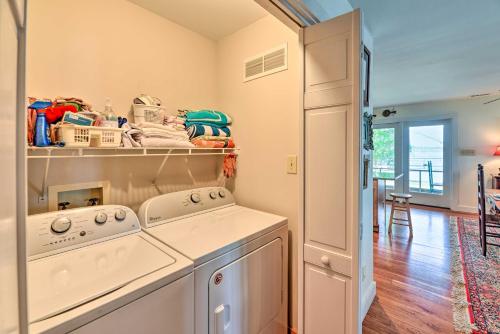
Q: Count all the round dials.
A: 6